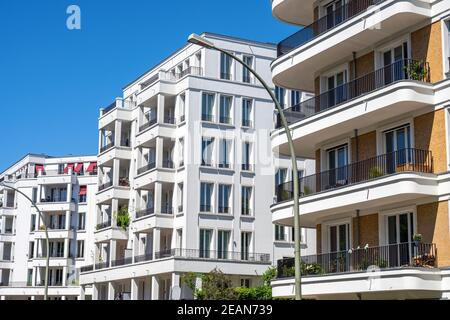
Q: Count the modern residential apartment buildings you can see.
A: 3